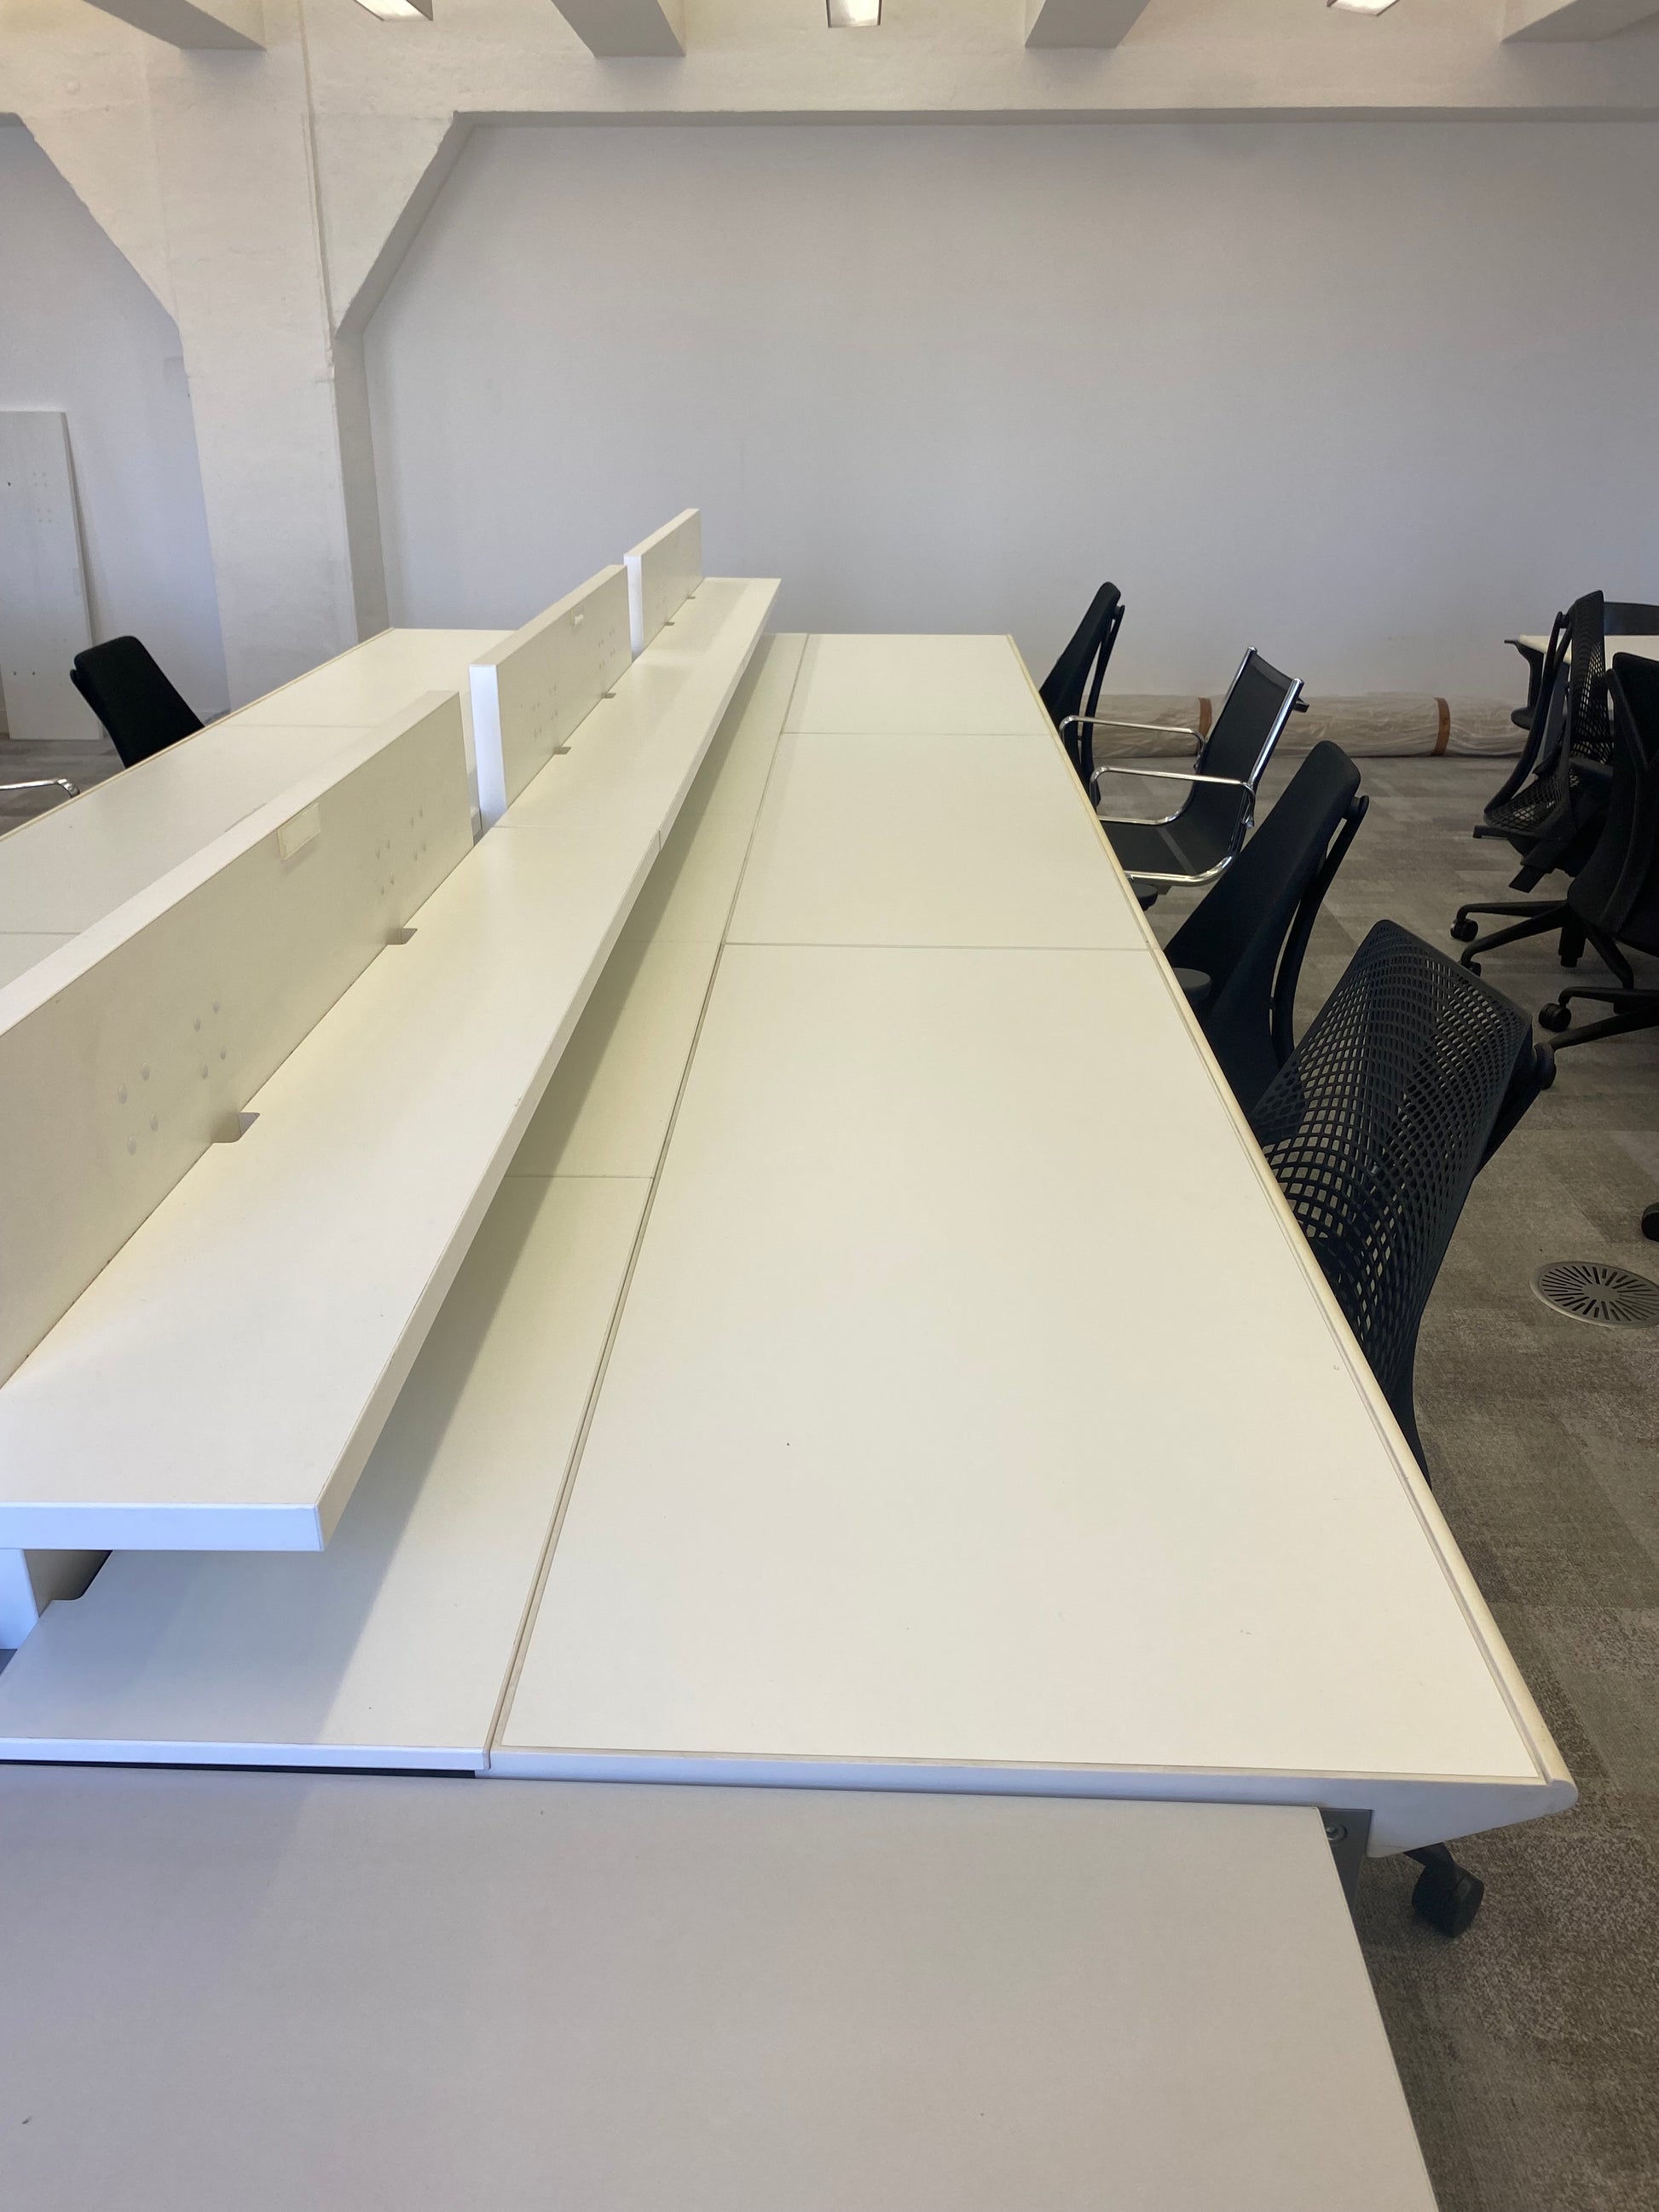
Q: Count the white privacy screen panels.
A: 3